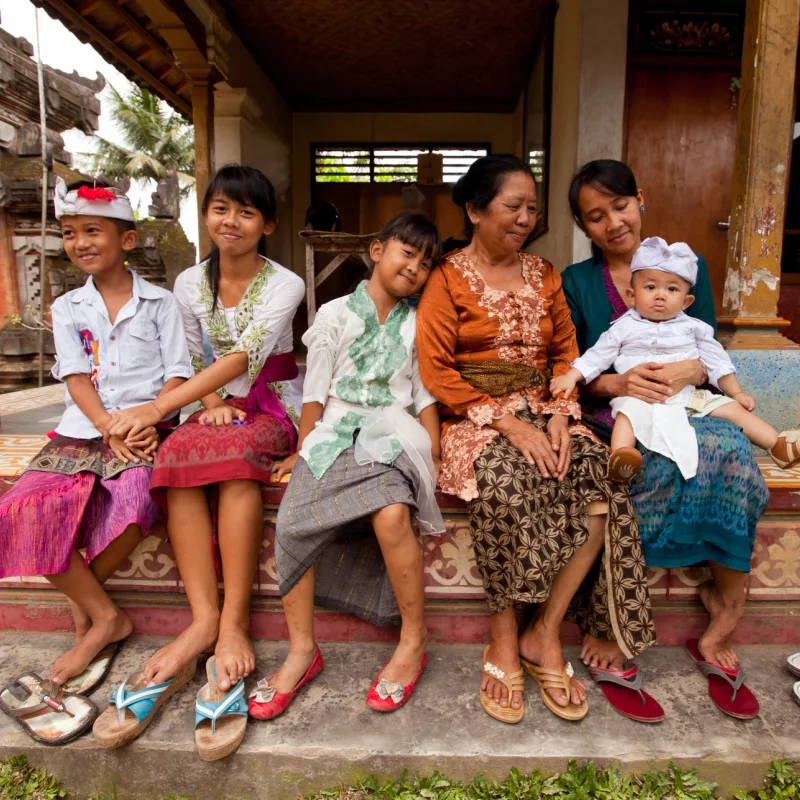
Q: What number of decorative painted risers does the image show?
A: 1